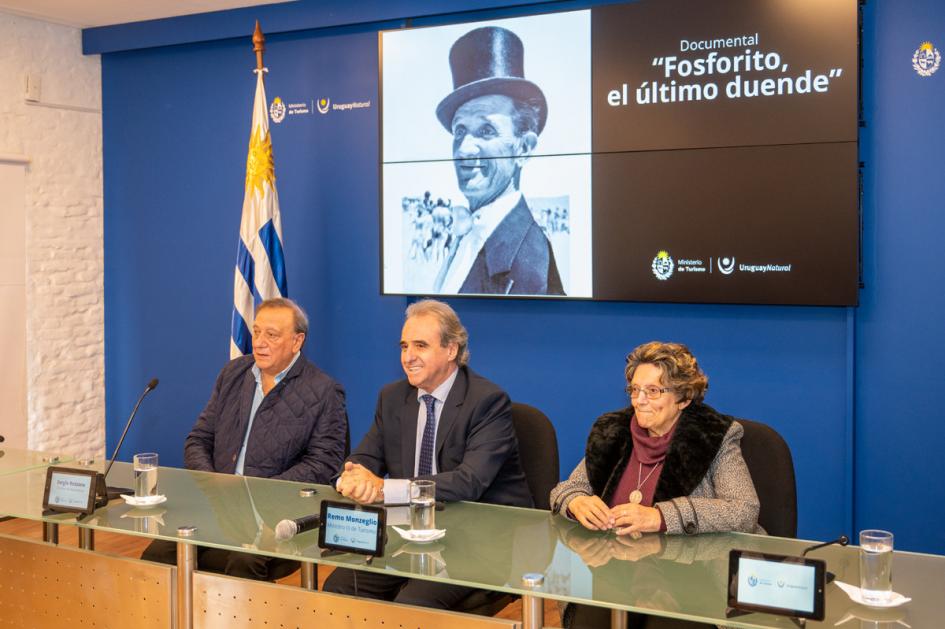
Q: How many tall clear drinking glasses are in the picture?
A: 3